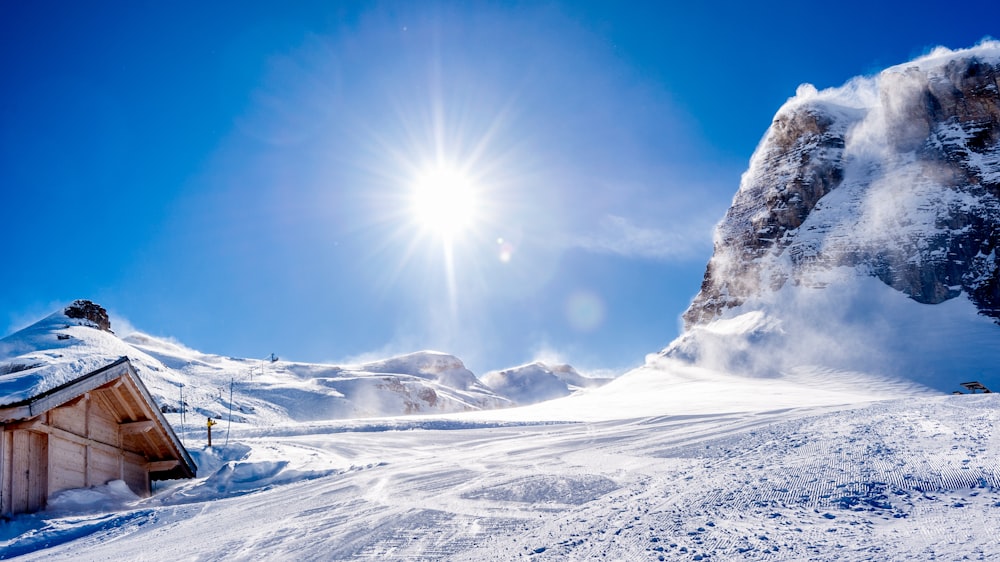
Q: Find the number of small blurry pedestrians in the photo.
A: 0